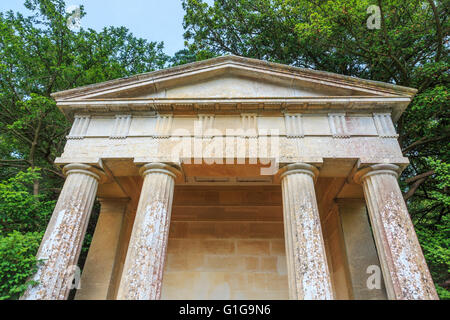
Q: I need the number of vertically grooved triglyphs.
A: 8